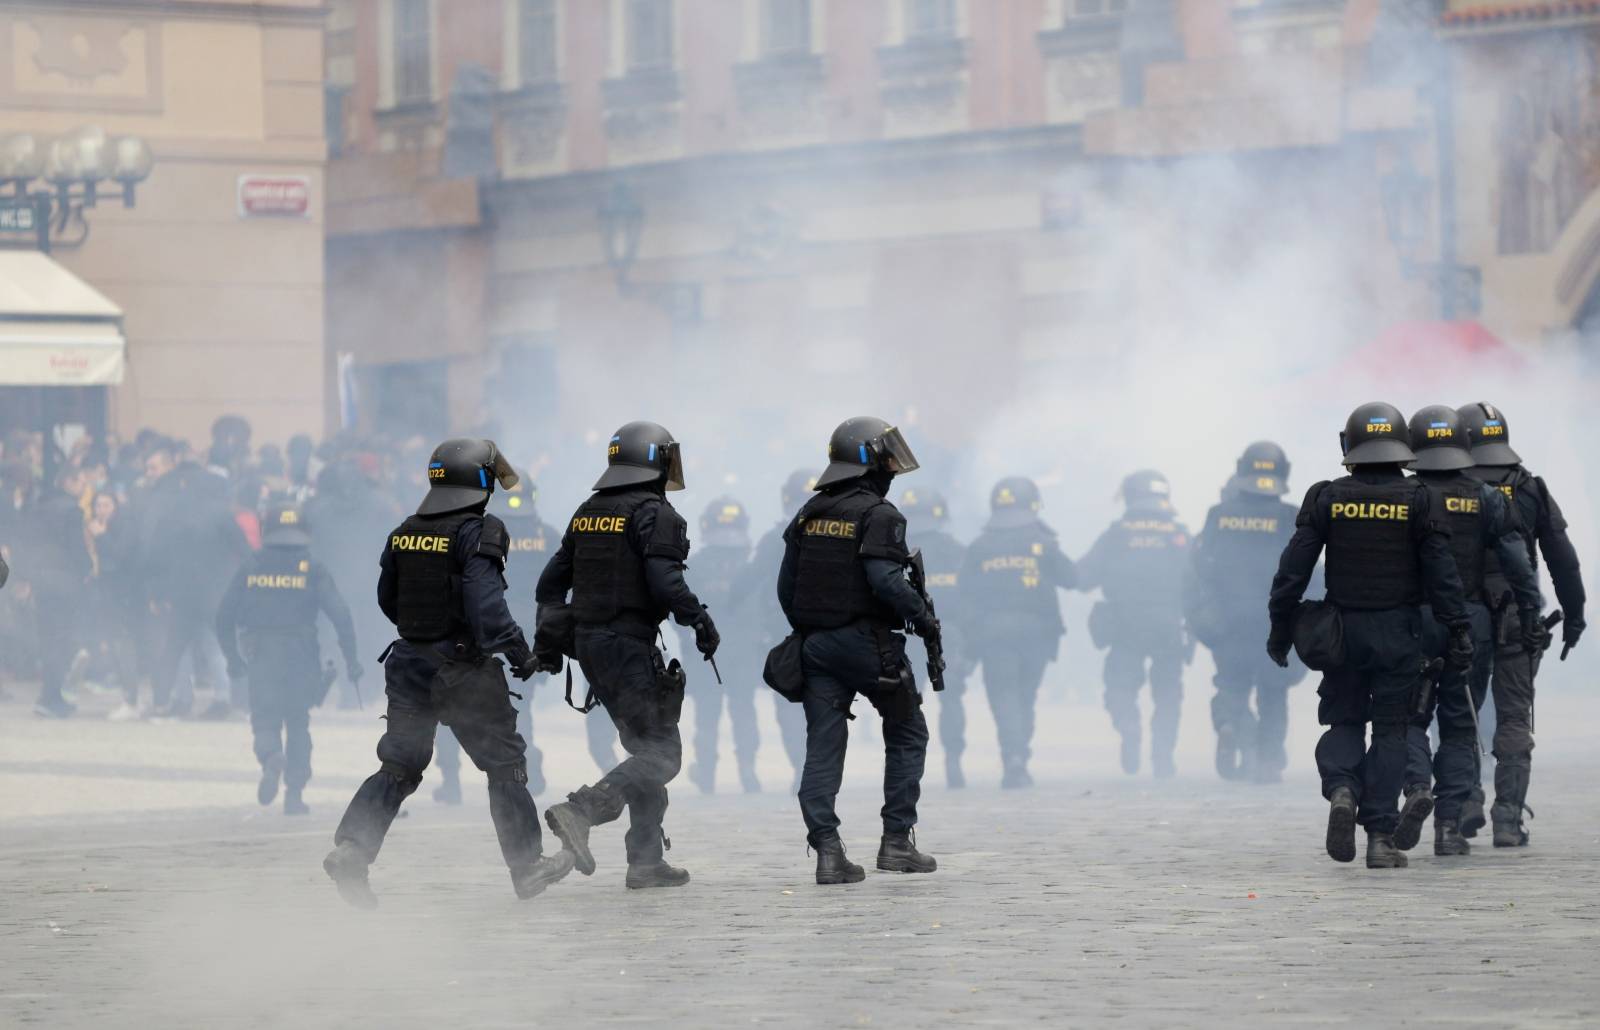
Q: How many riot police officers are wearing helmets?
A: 14